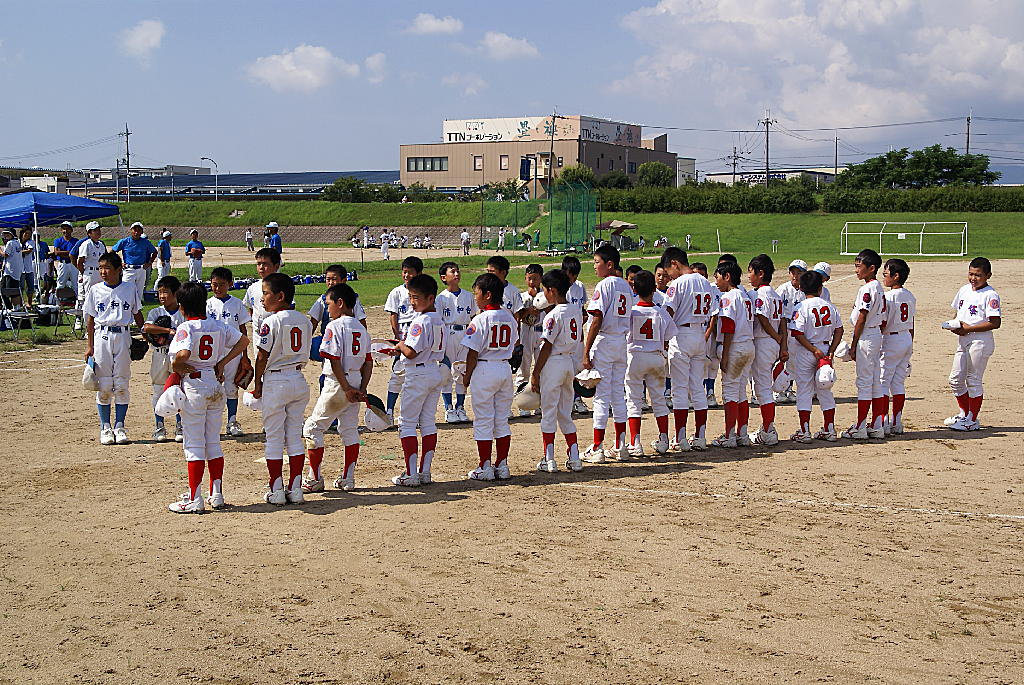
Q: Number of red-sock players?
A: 15